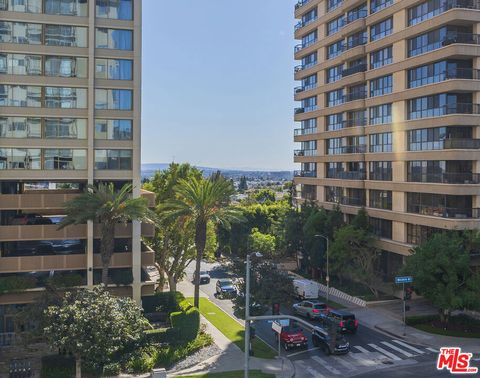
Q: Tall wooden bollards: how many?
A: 0